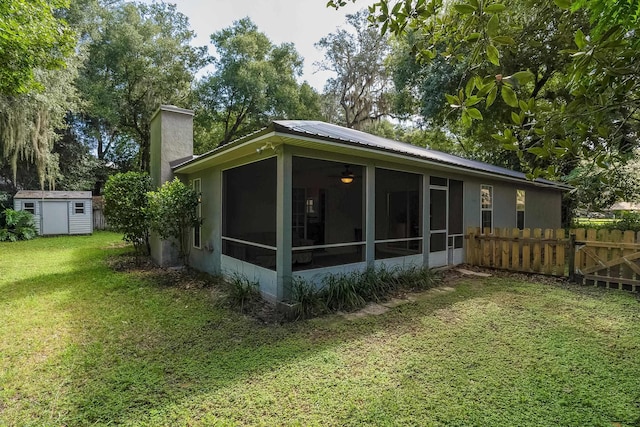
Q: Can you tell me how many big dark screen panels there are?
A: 3